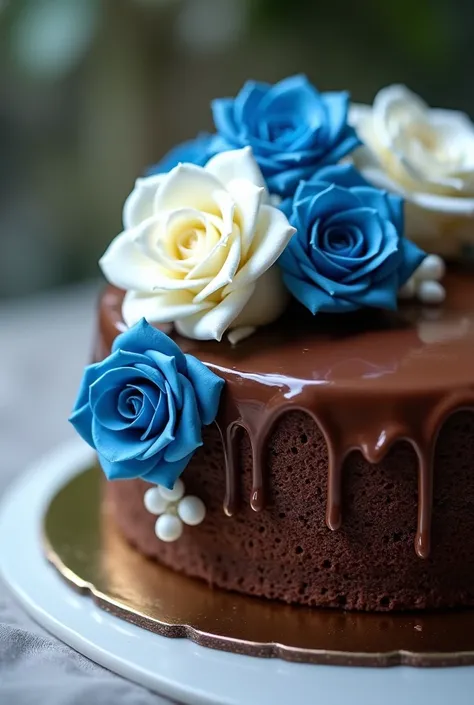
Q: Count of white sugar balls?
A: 7